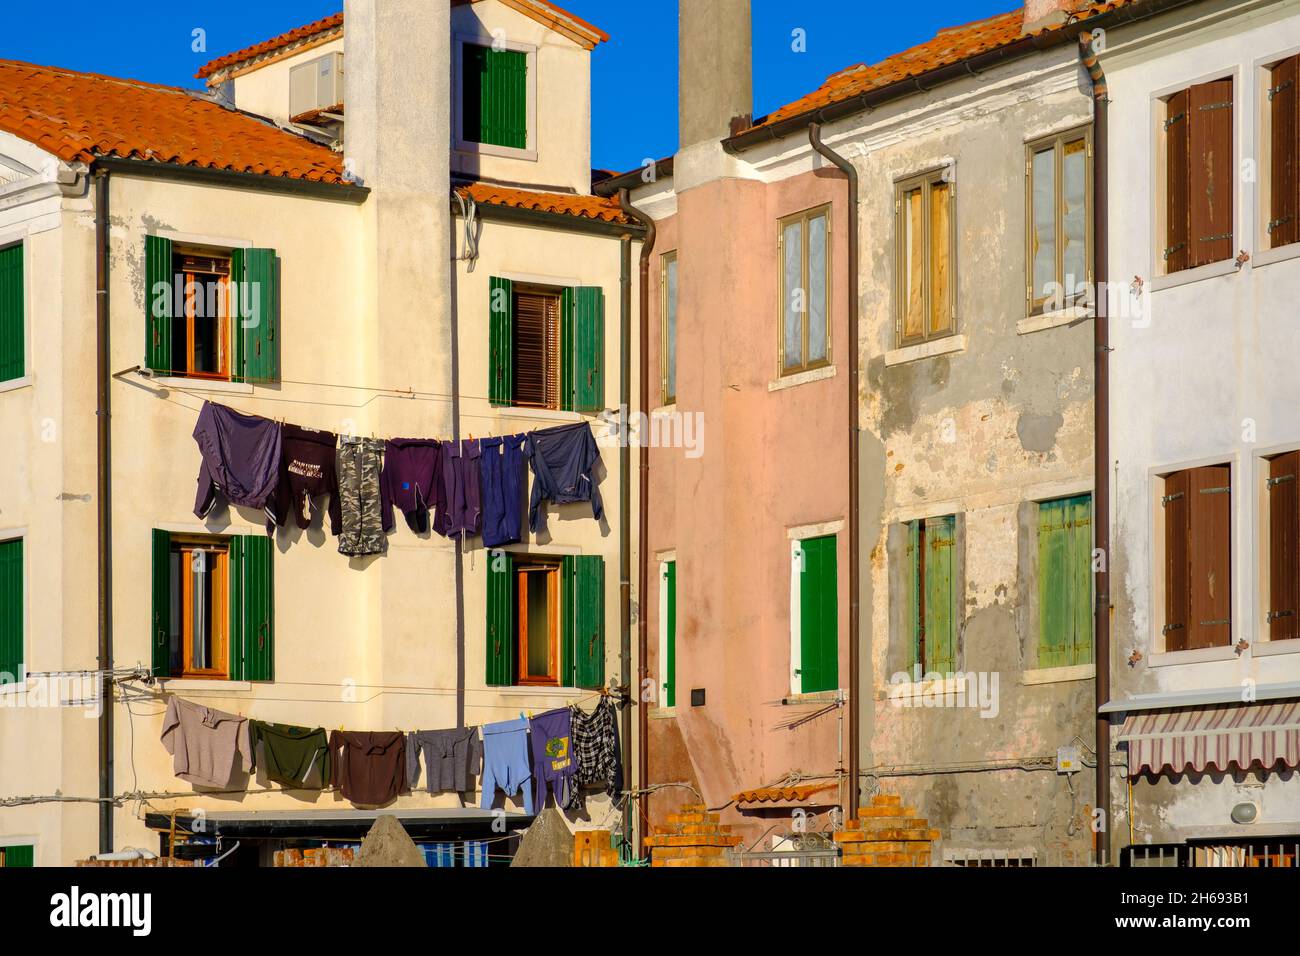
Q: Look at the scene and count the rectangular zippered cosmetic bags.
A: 0